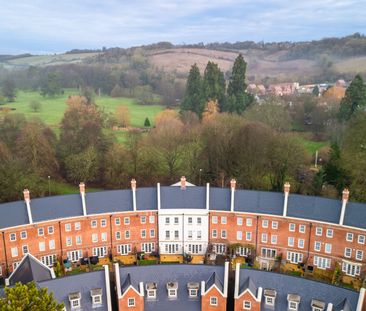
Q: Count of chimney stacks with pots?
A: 7